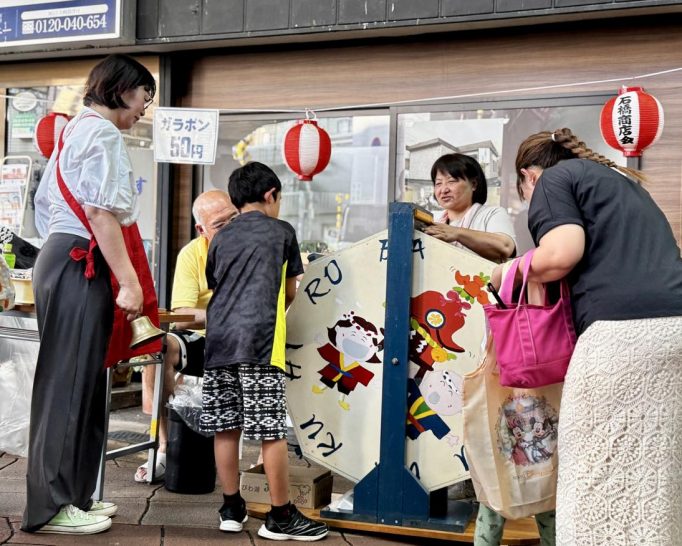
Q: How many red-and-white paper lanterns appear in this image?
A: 3